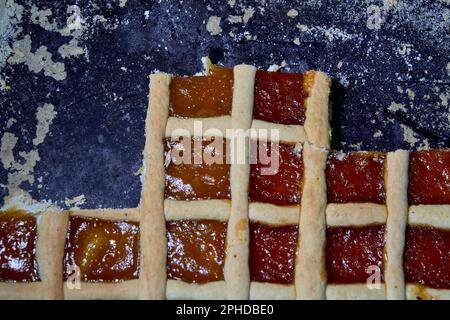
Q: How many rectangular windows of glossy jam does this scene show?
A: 12